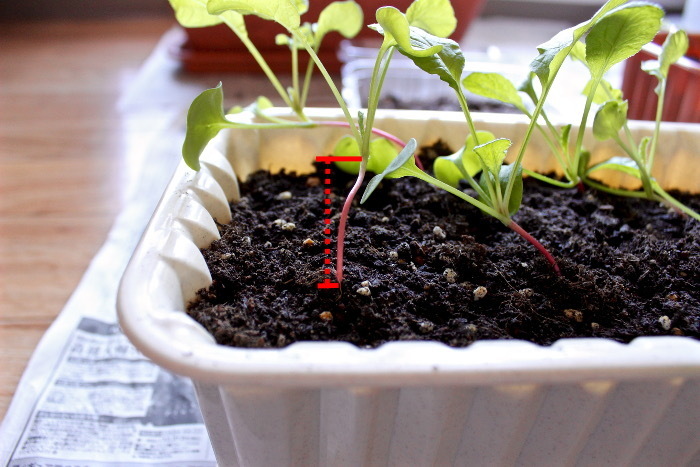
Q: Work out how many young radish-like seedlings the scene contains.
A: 5